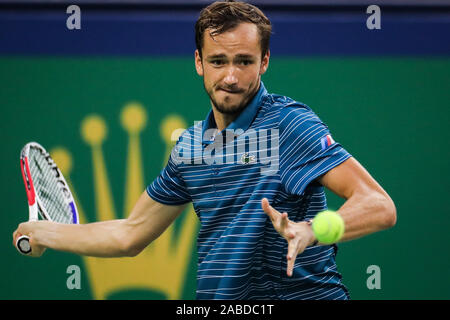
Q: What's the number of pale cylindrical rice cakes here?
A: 0